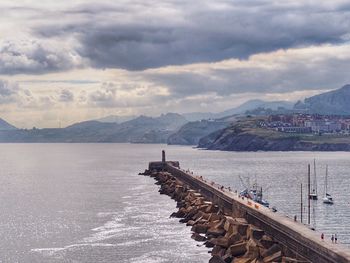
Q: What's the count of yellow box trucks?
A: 0